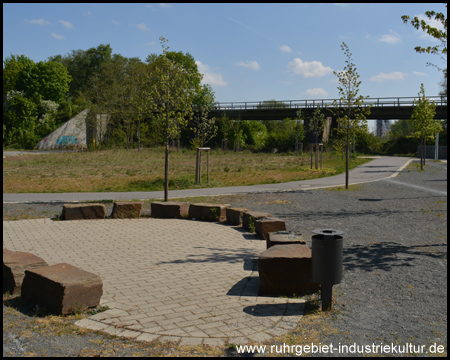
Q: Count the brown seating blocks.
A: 11